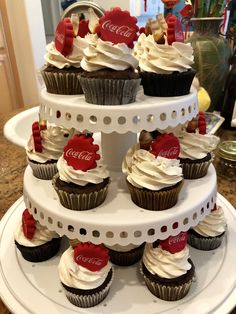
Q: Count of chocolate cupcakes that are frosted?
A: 12